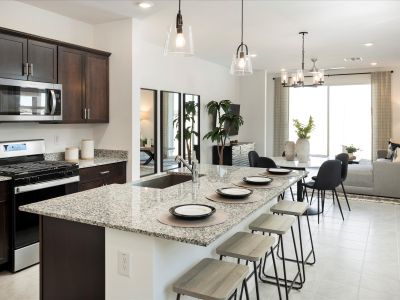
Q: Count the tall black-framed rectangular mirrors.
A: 3